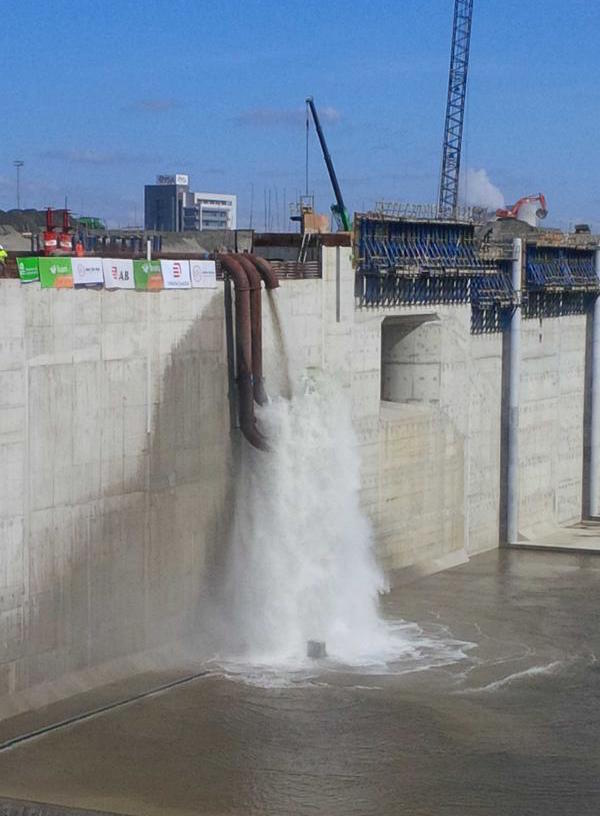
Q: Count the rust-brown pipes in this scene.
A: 3